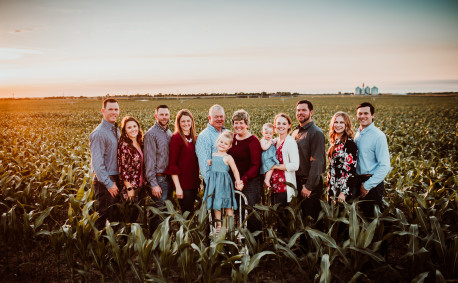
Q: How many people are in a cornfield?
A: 12